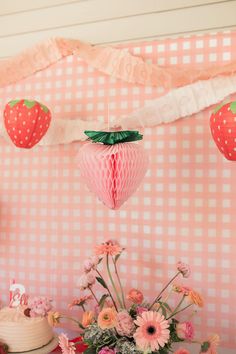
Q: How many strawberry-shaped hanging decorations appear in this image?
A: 3